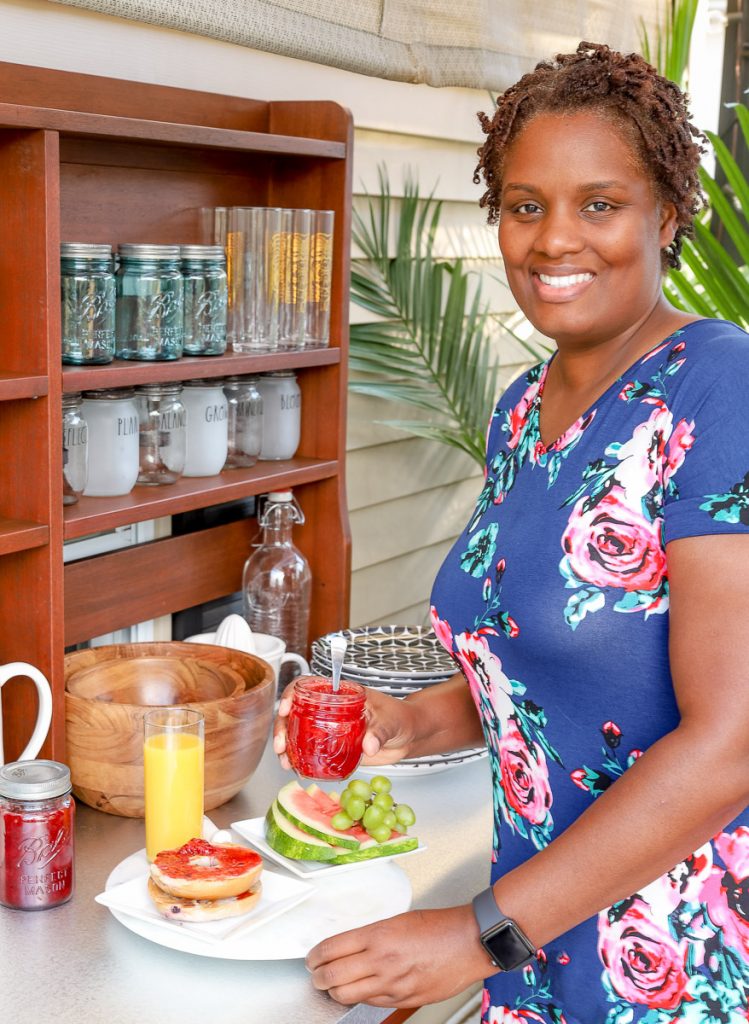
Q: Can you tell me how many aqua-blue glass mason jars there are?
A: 3